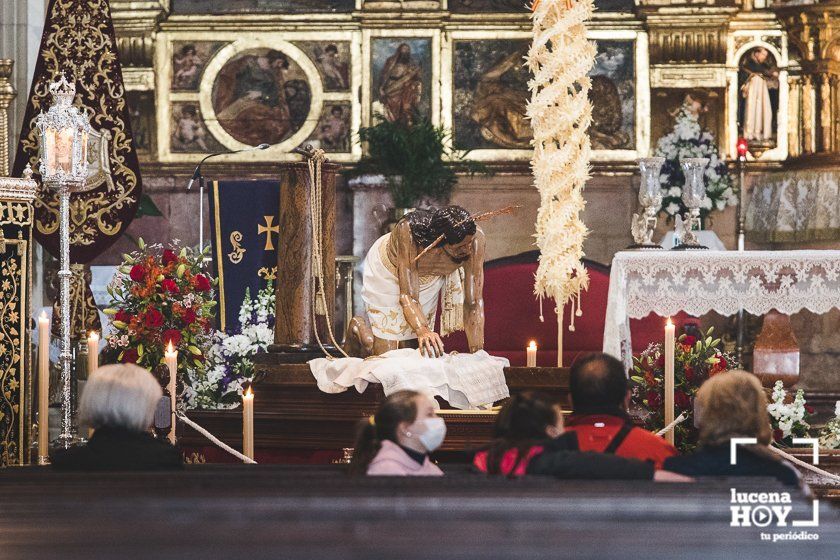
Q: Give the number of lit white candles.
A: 6